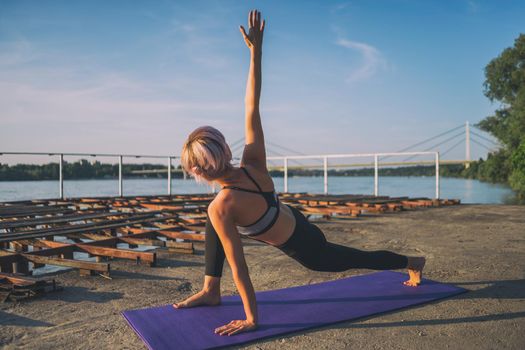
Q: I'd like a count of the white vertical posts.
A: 7